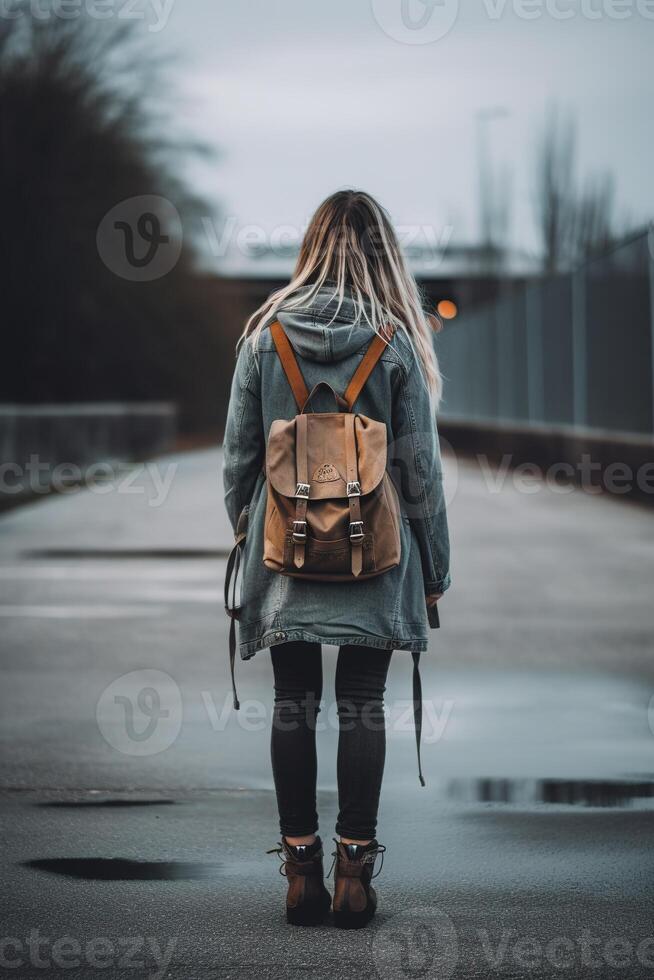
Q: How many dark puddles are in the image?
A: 4